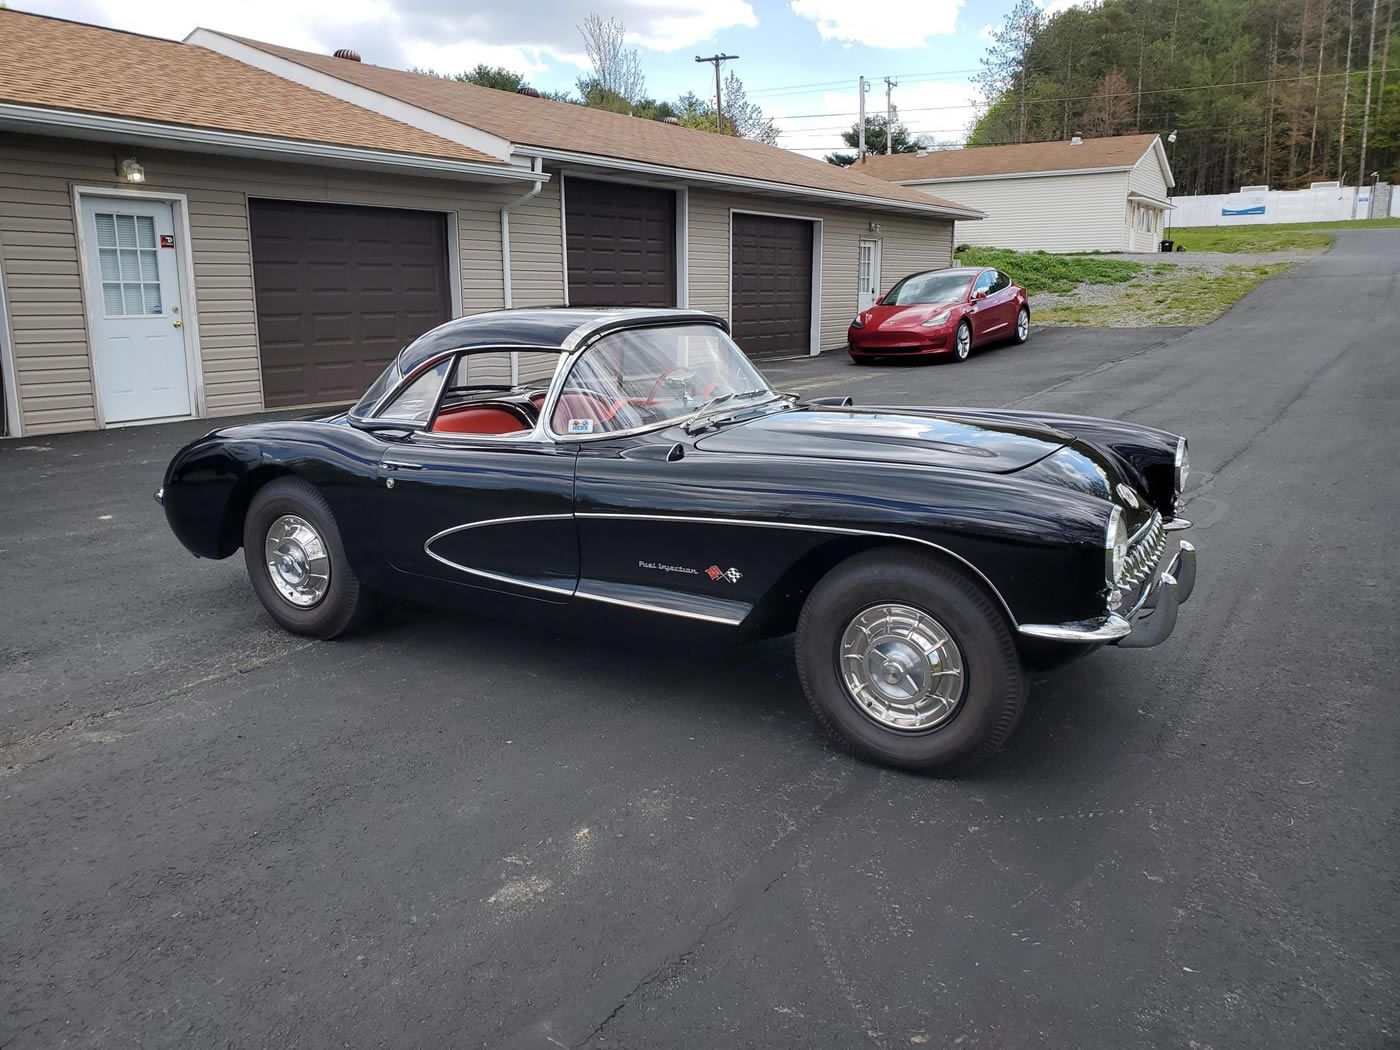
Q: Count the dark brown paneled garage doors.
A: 3